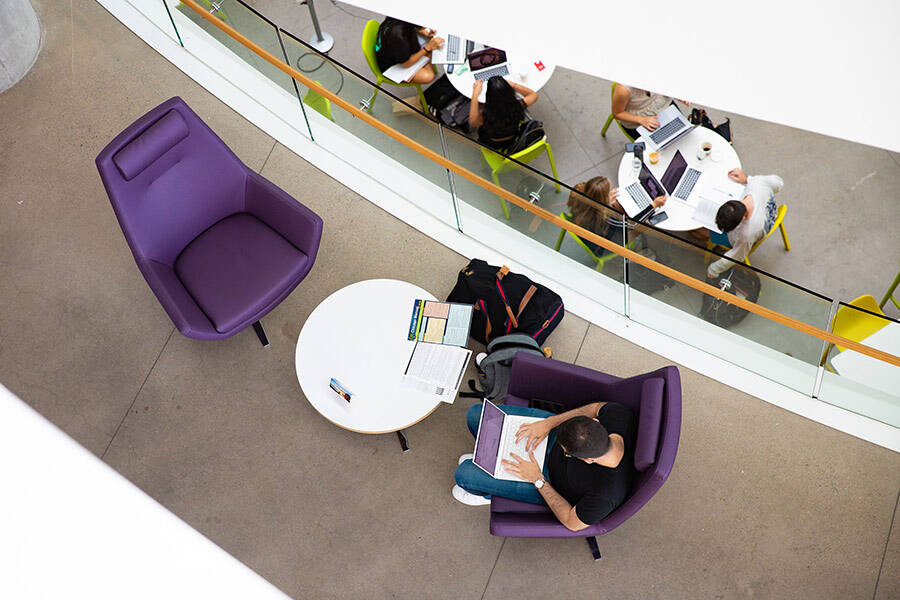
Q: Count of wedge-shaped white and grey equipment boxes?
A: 0